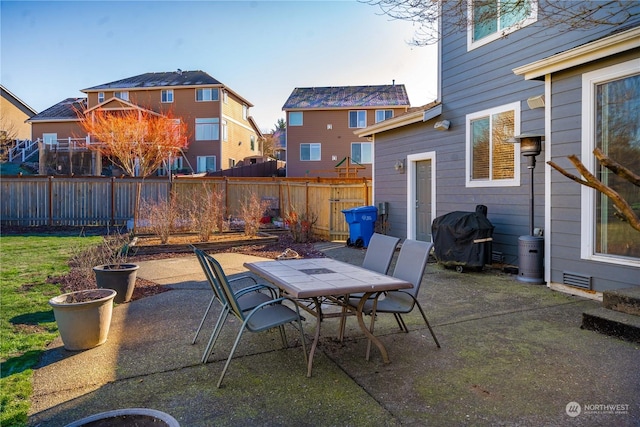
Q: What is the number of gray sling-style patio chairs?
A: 4